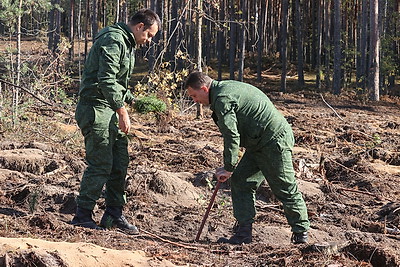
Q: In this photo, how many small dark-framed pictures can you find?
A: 0